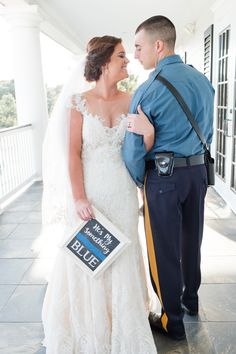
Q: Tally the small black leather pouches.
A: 1